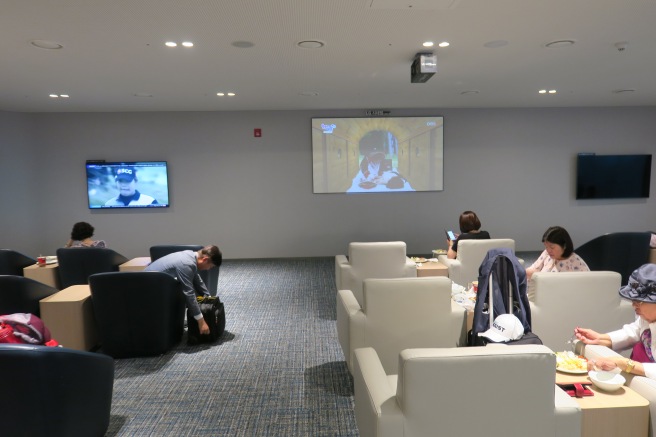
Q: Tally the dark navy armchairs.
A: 7